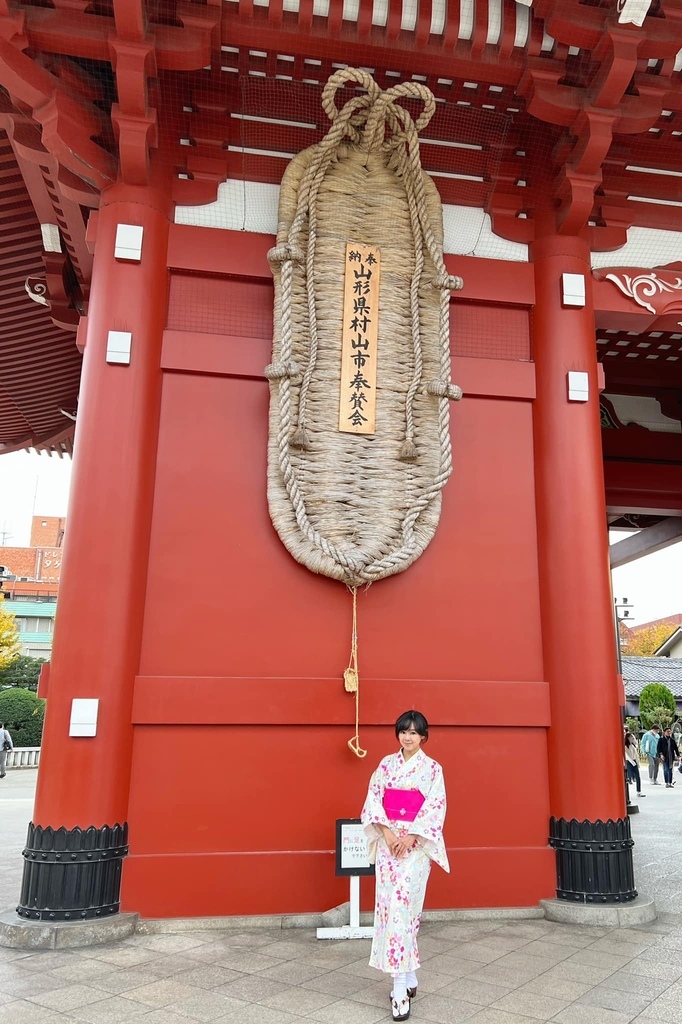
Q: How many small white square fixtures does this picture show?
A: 5